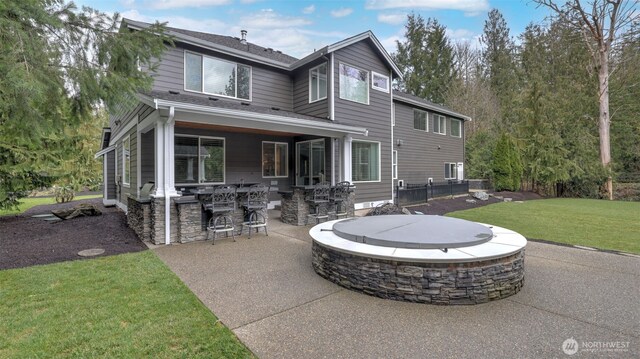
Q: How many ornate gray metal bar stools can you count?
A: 4